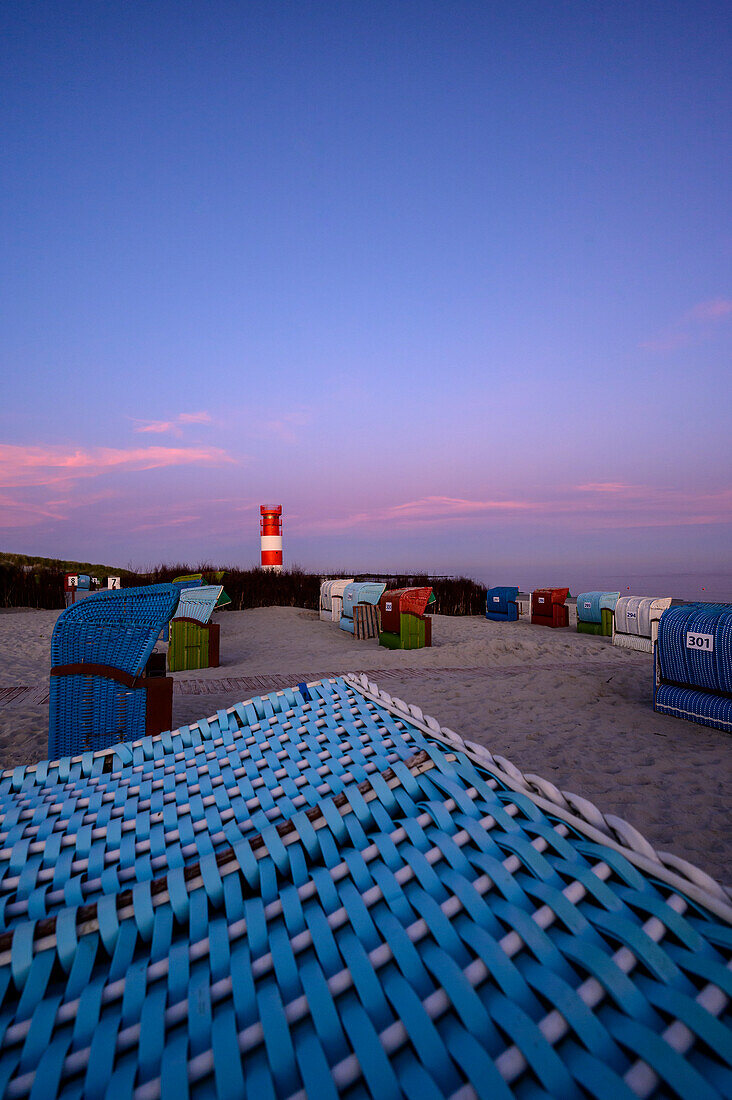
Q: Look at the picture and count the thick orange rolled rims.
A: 0